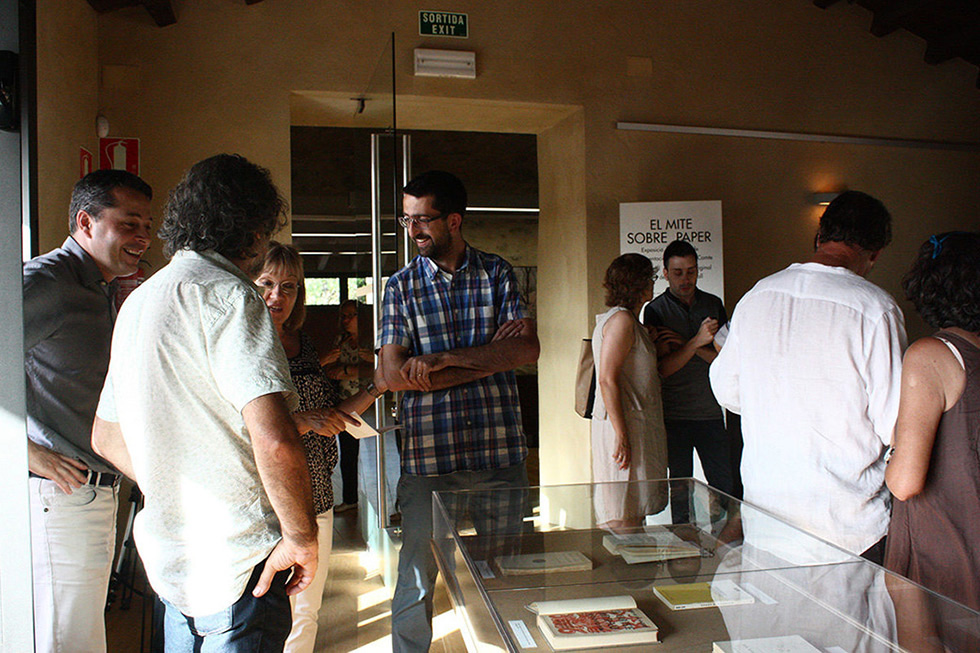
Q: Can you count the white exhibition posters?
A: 1